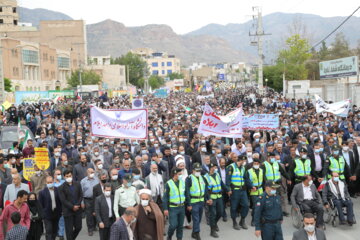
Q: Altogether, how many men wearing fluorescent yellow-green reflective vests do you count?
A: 8